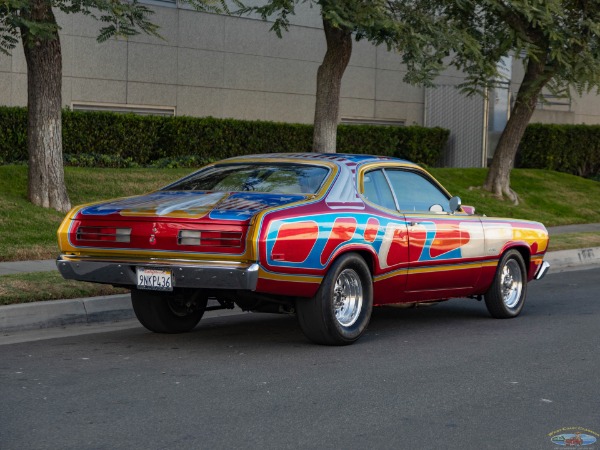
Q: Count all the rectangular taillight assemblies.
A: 2